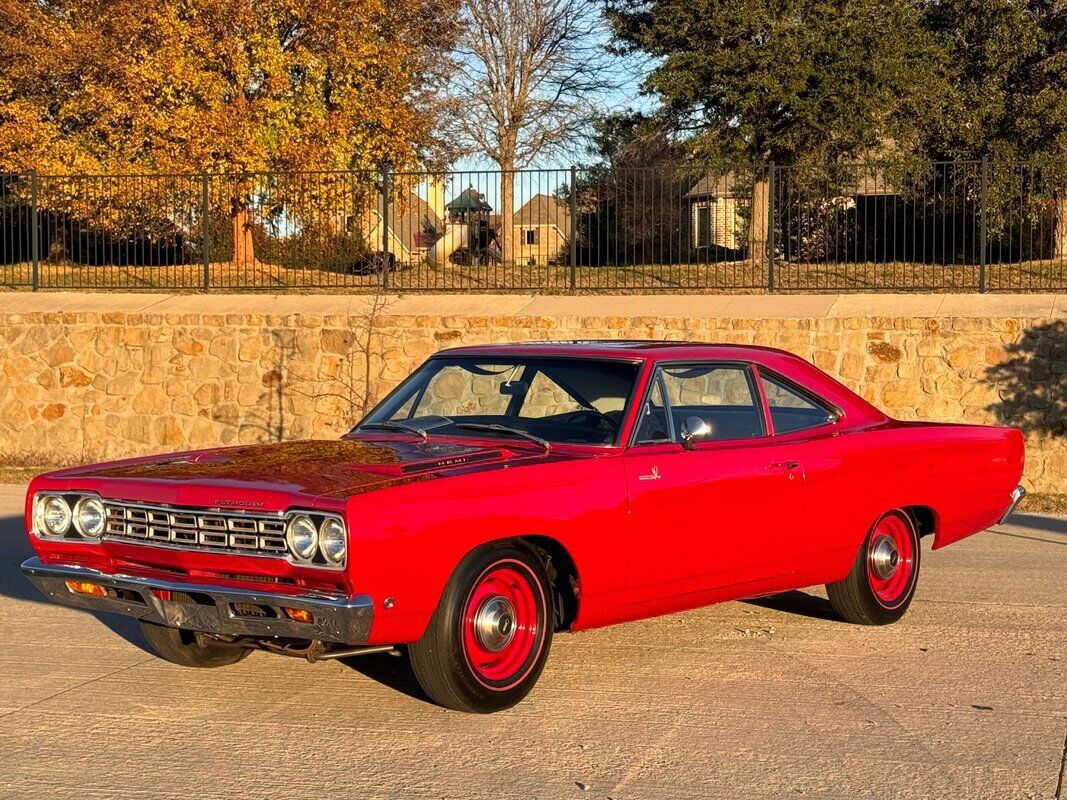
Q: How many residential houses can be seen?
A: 3